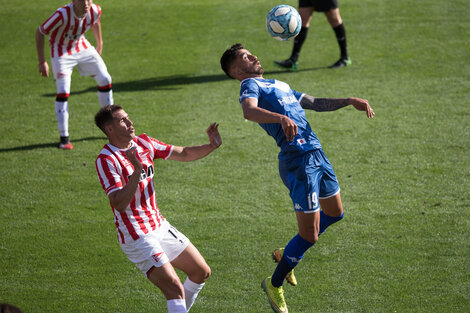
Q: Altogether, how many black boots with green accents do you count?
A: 2